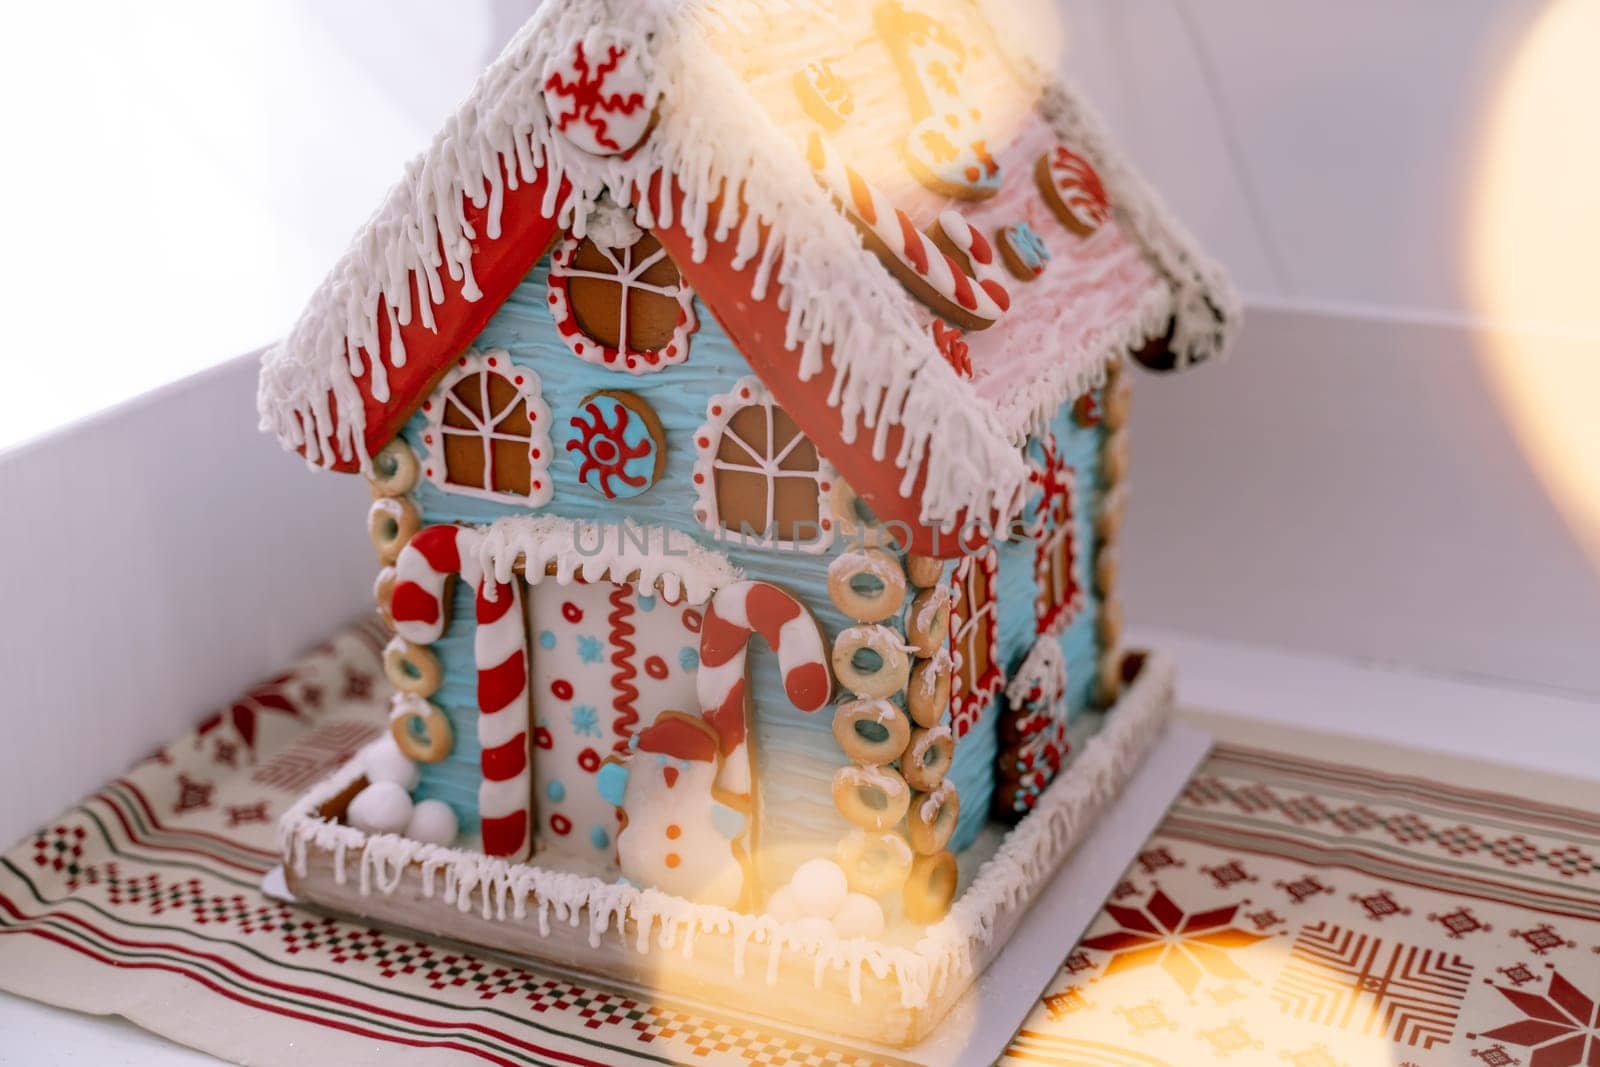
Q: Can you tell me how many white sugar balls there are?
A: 7